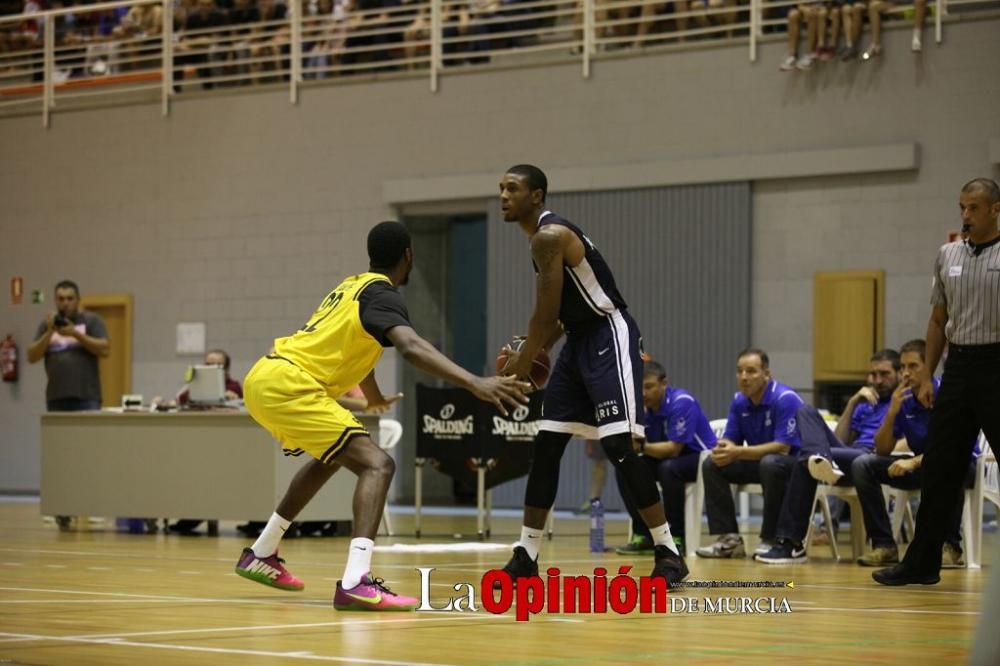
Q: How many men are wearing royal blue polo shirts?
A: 4